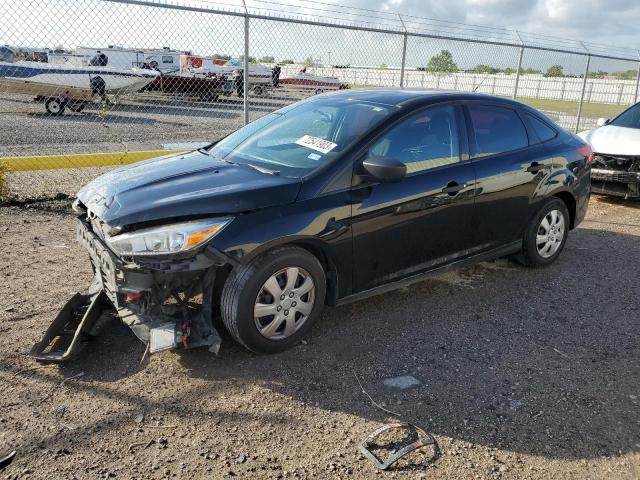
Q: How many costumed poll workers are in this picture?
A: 0